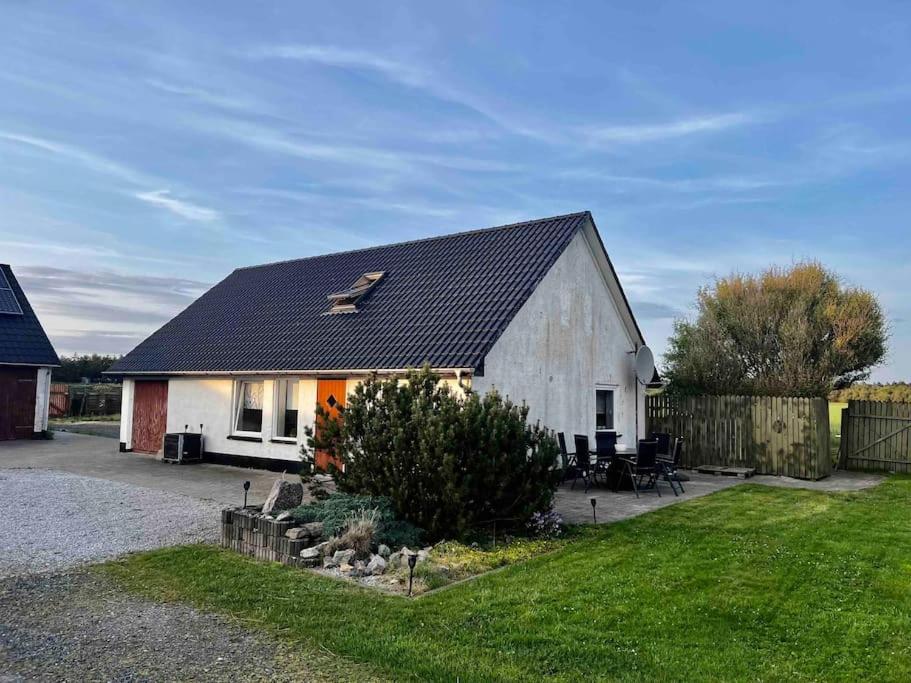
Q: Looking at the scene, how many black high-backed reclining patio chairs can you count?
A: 6